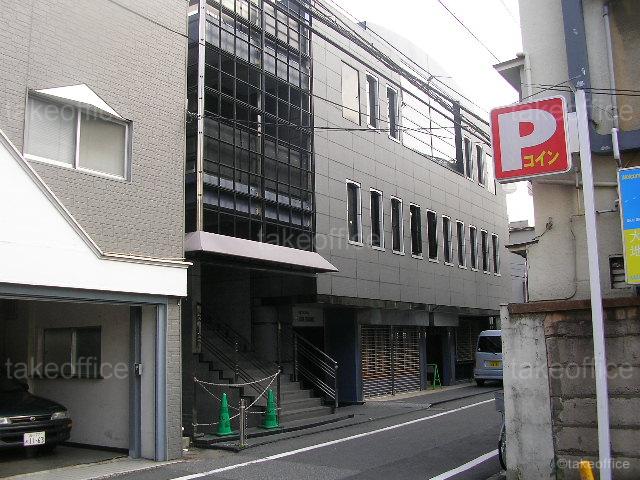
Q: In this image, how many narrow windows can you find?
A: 14